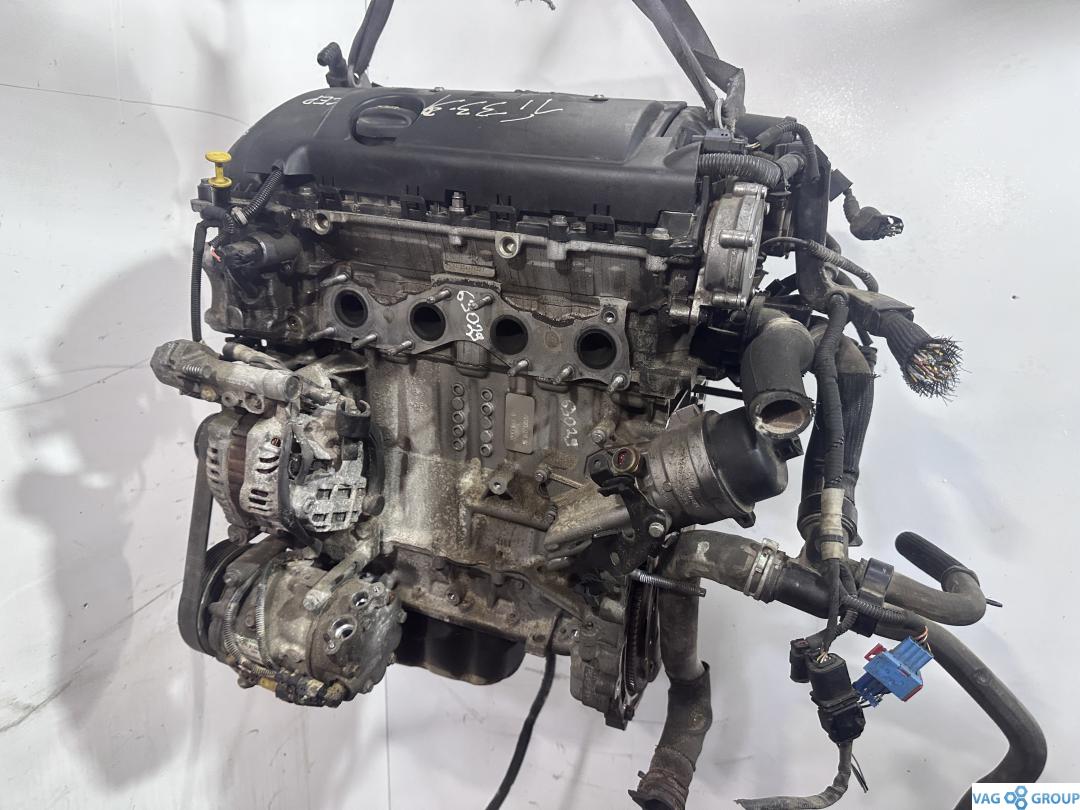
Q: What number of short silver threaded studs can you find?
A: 9